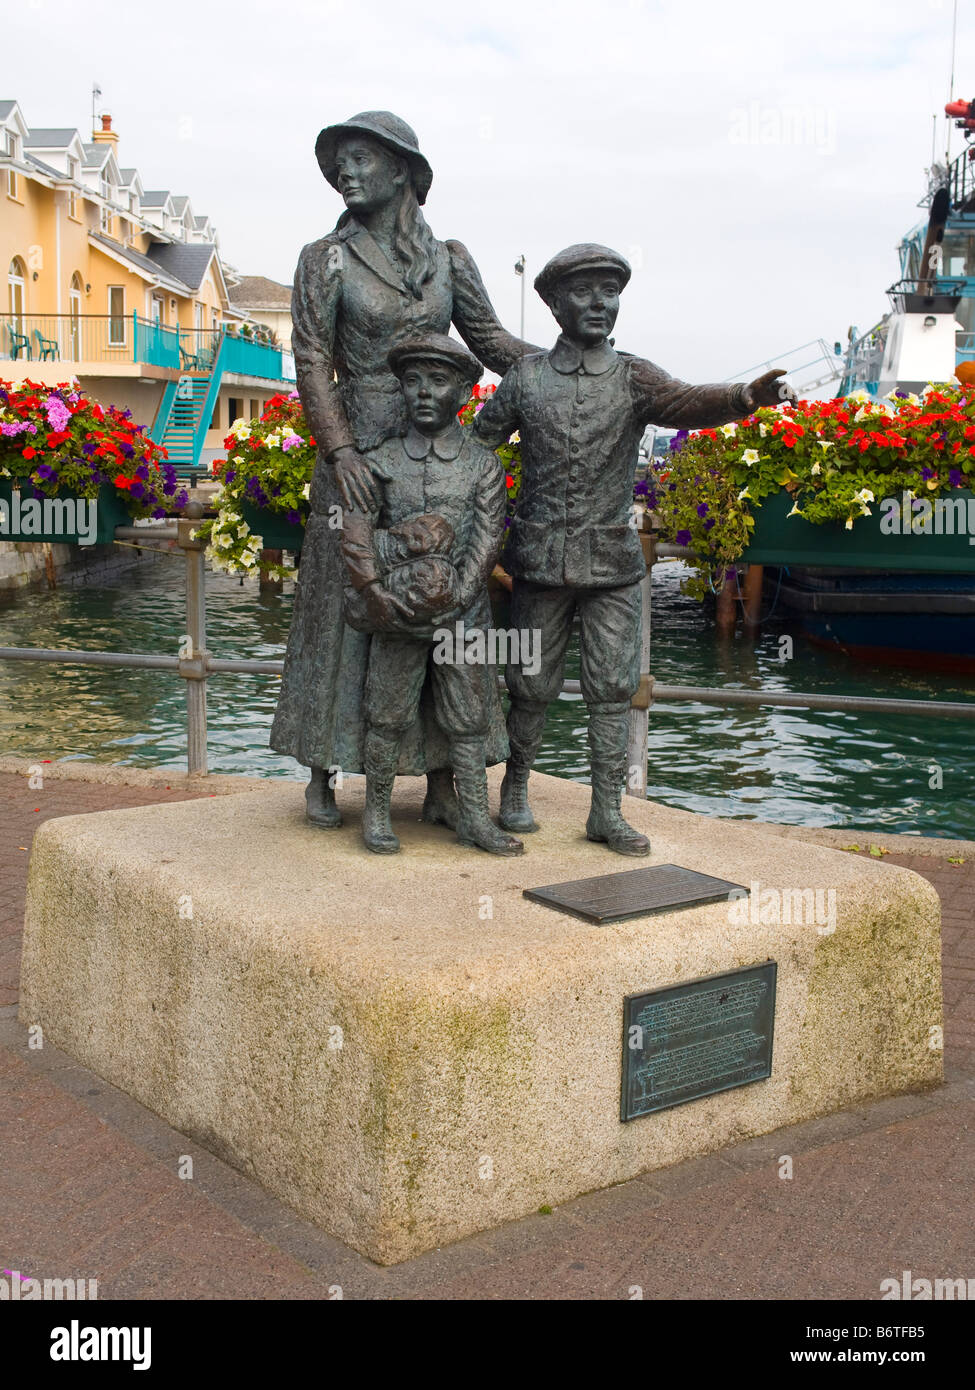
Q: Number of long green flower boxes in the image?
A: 3